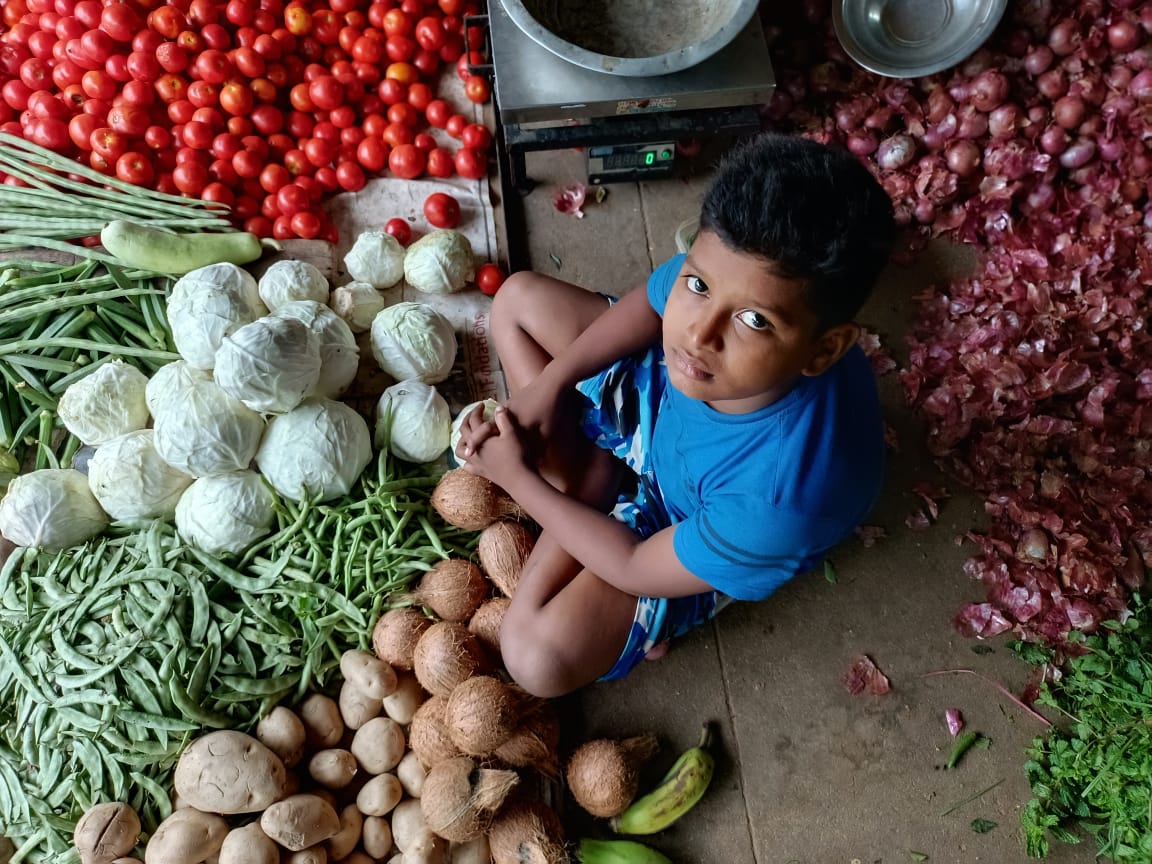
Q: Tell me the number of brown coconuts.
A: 12